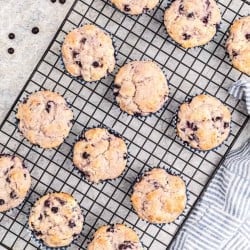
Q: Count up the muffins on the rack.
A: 12